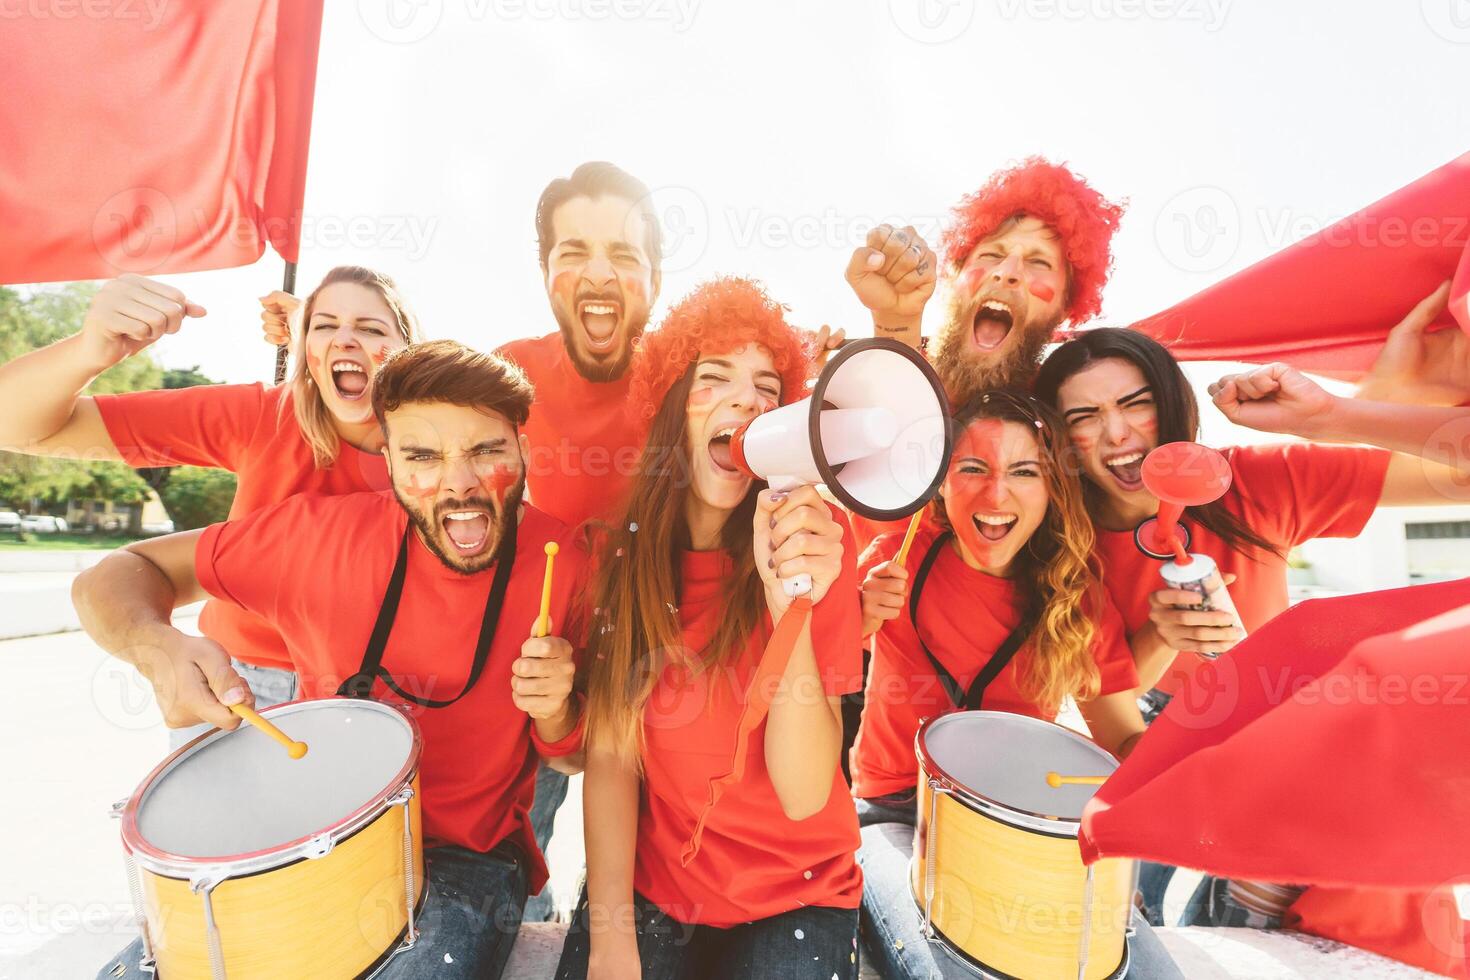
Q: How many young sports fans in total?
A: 7